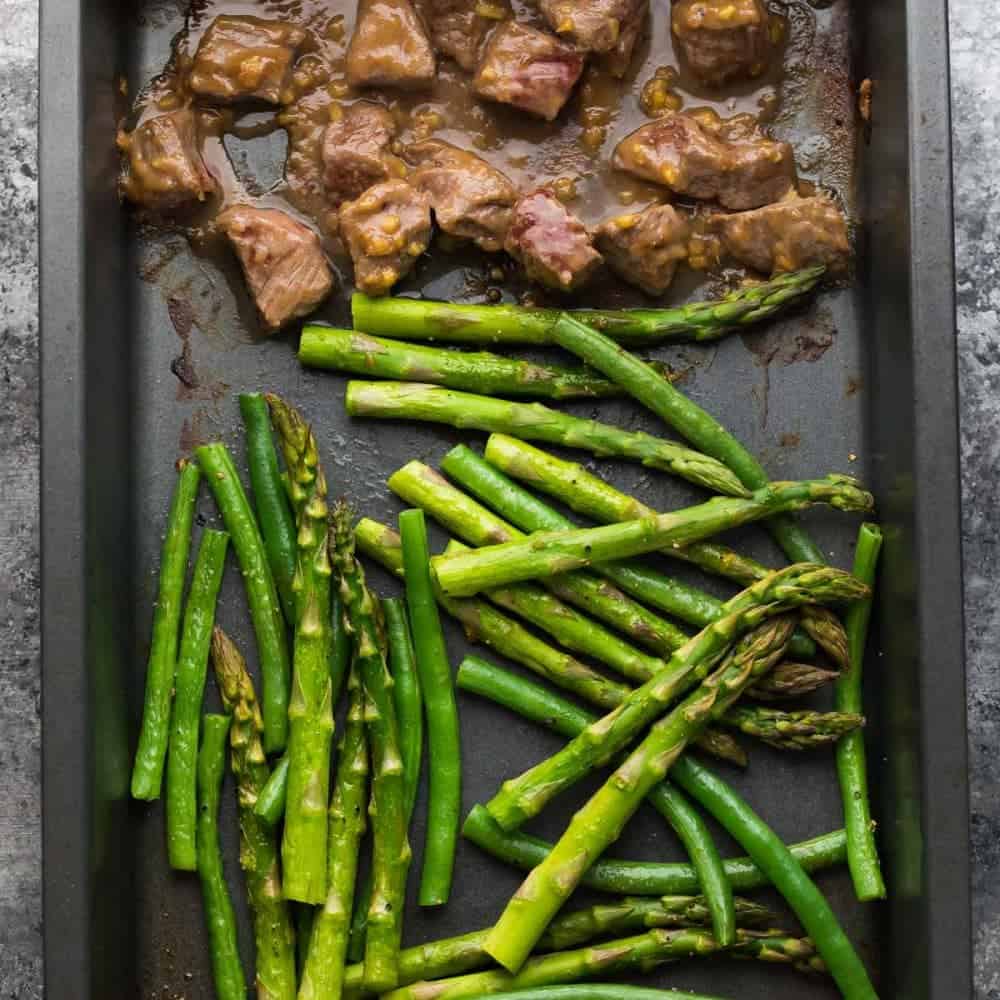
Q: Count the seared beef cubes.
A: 15